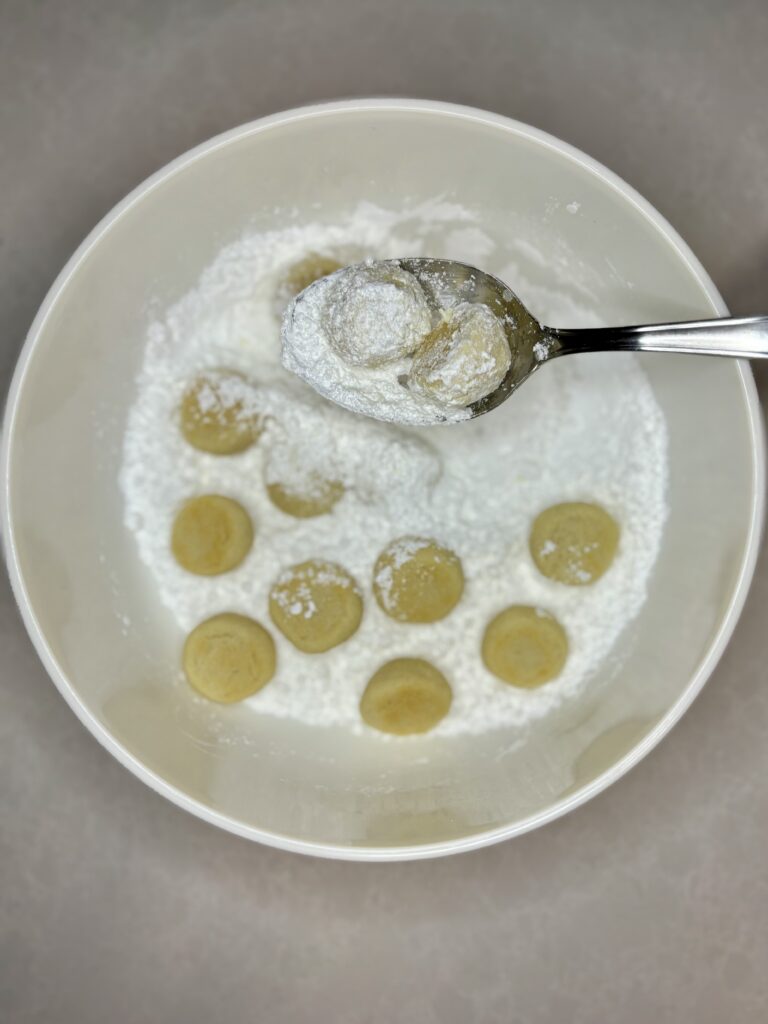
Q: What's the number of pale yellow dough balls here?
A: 12